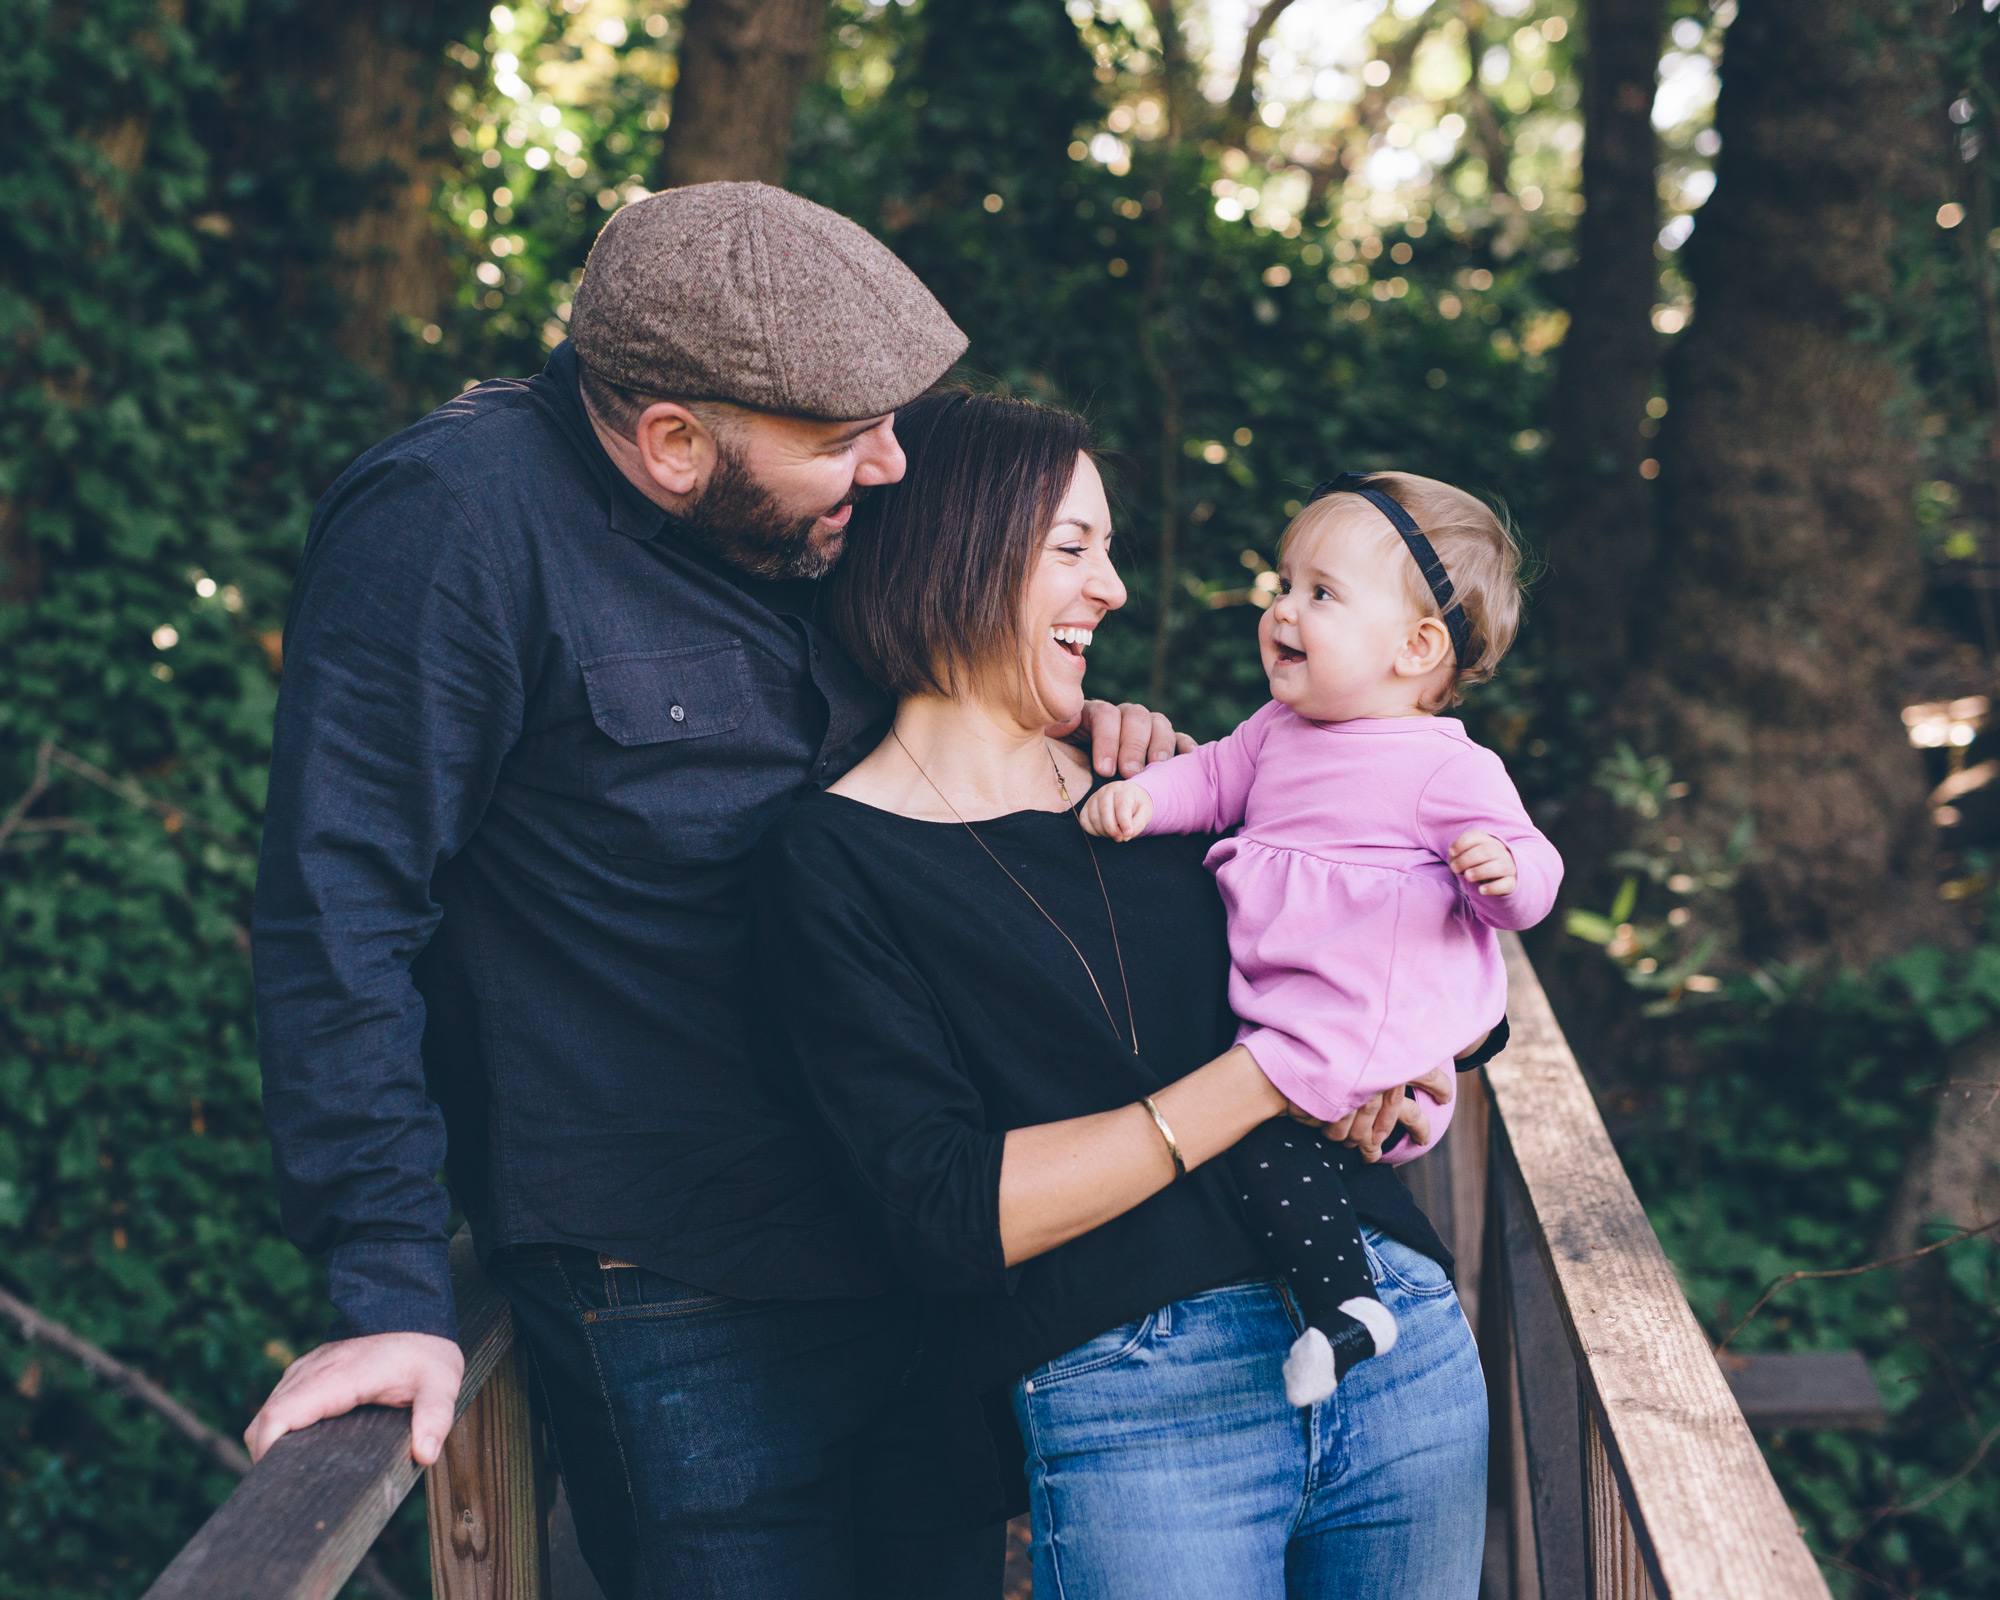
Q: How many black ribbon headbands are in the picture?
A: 1